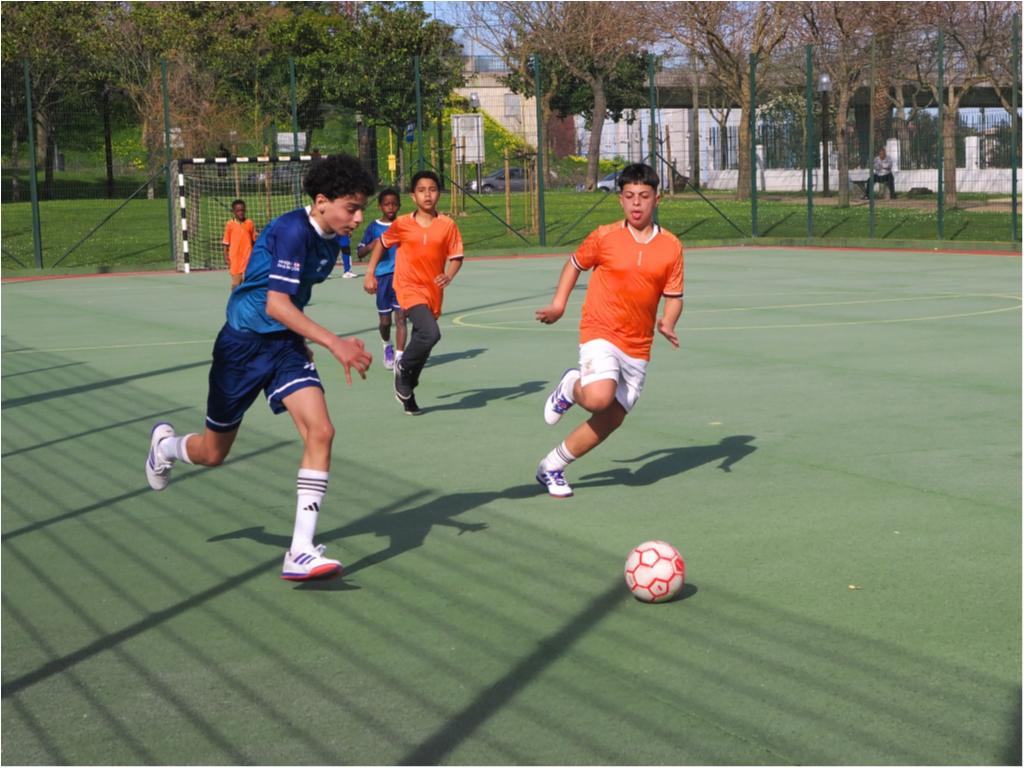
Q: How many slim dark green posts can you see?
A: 11